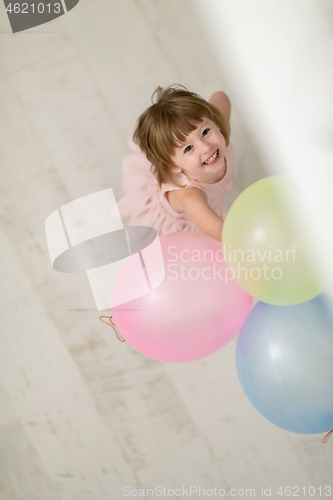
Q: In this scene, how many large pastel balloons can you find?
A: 3